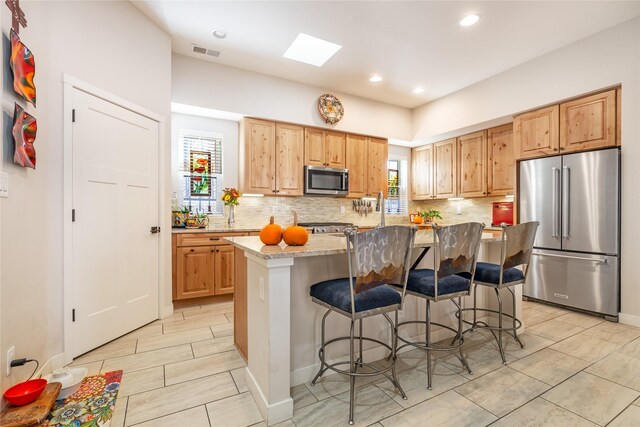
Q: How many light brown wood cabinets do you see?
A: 14